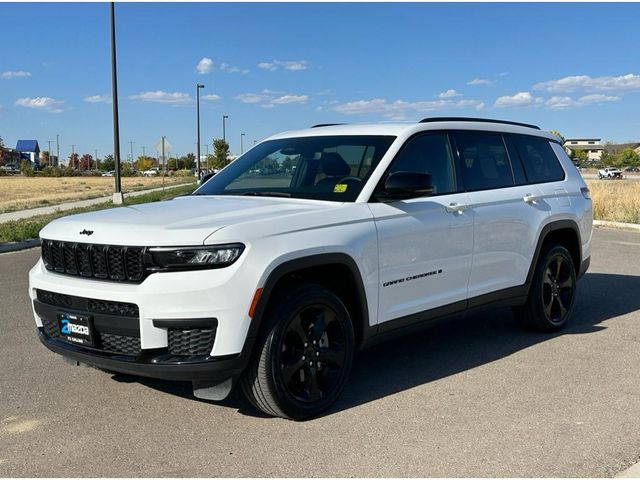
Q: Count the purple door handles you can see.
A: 0